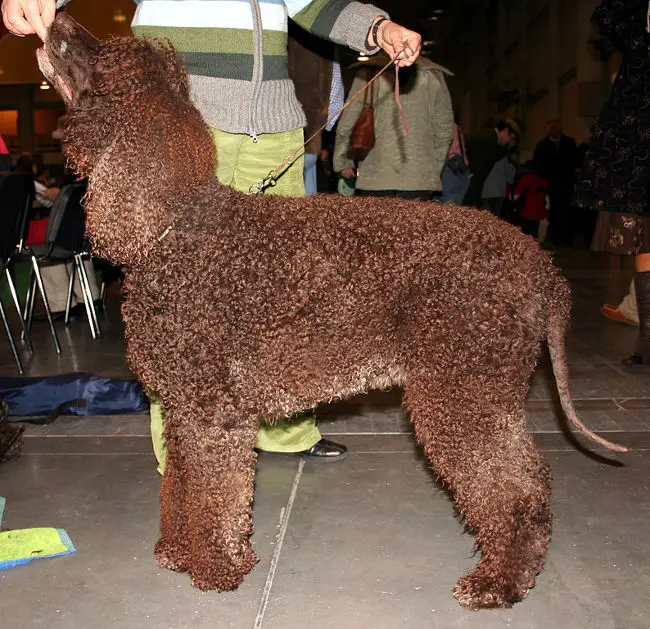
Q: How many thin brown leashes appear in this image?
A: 1